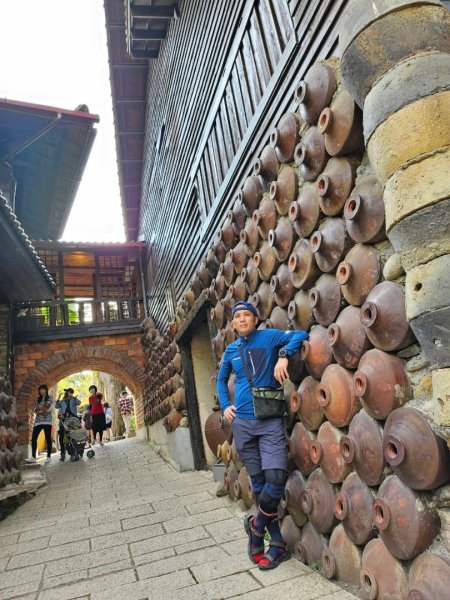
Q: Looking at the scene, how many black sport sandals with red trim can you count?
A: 2